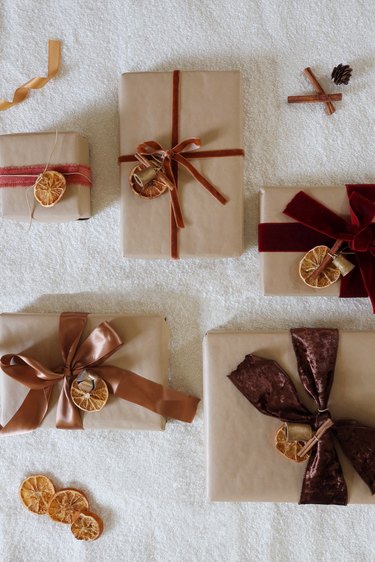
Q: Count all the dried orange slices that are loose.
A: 3